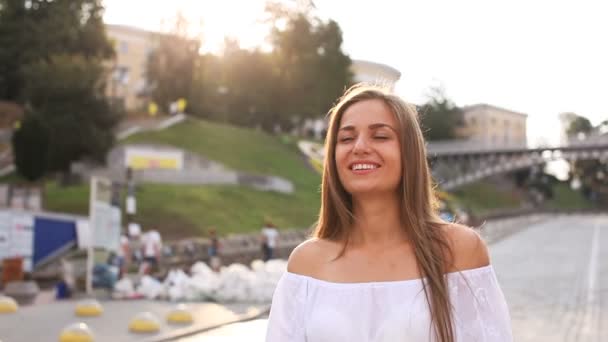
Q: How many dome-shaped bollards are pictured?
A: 5